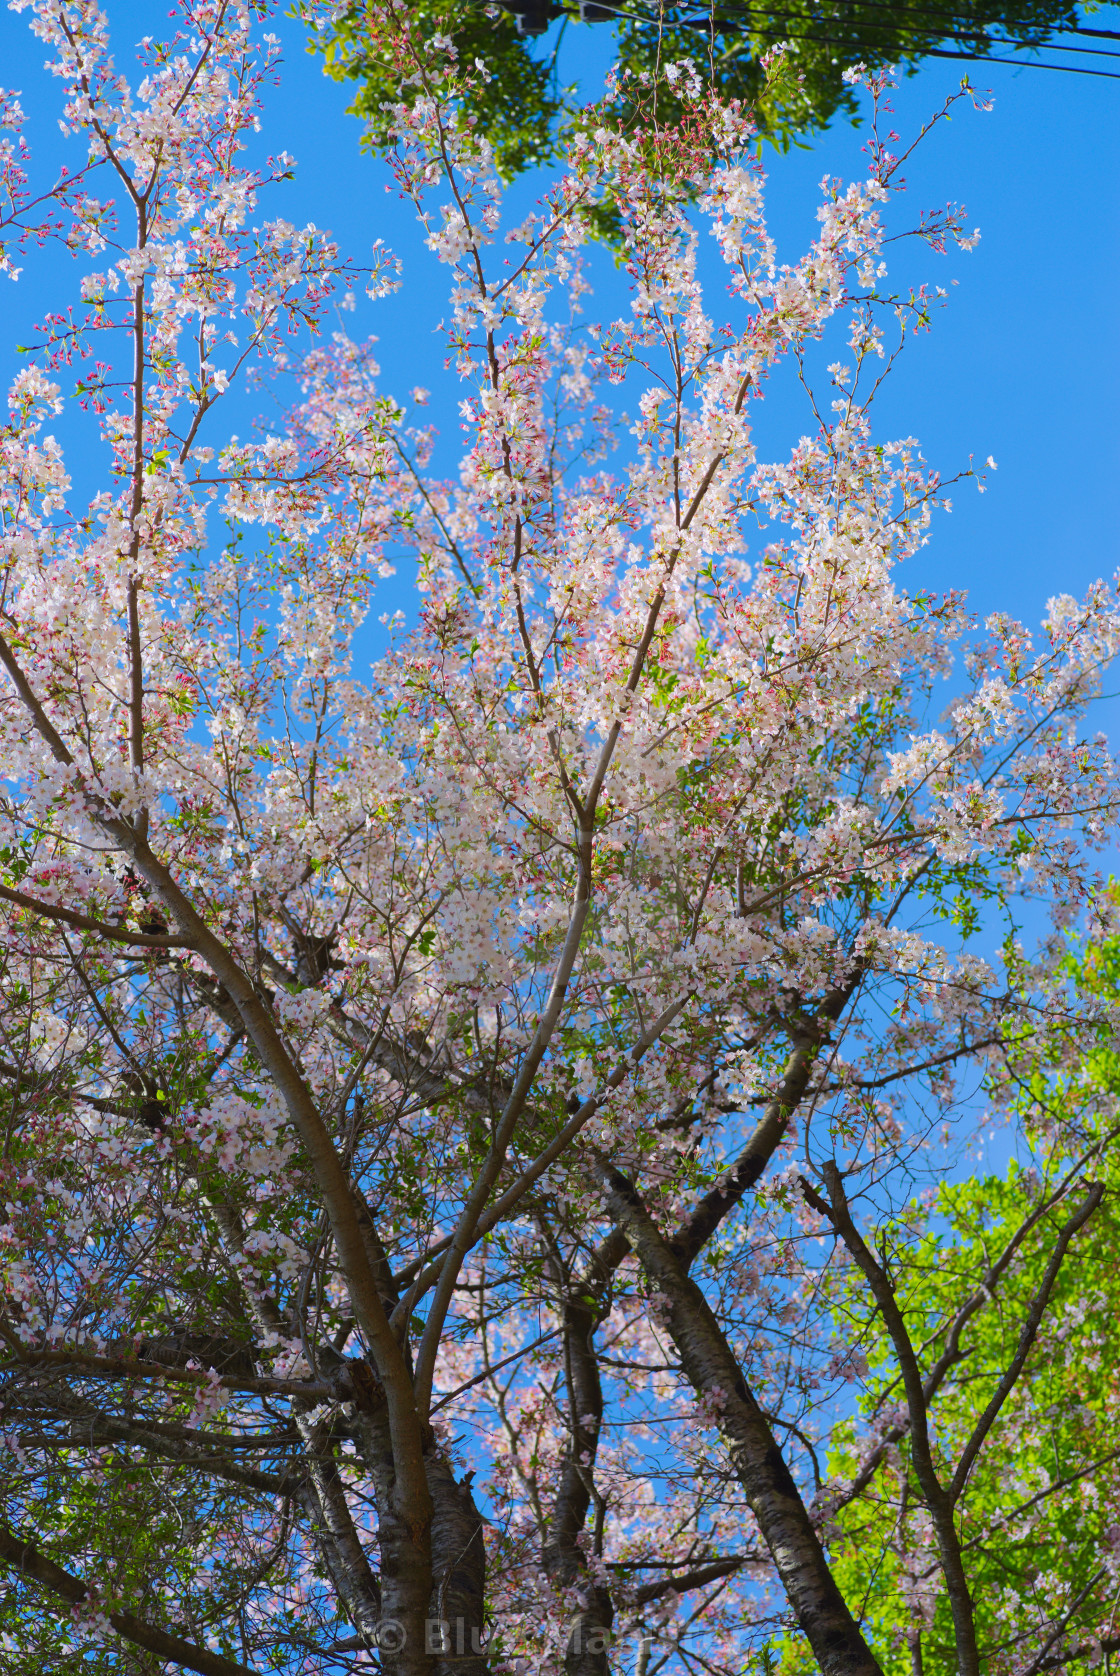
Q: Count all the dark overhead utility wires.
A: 3